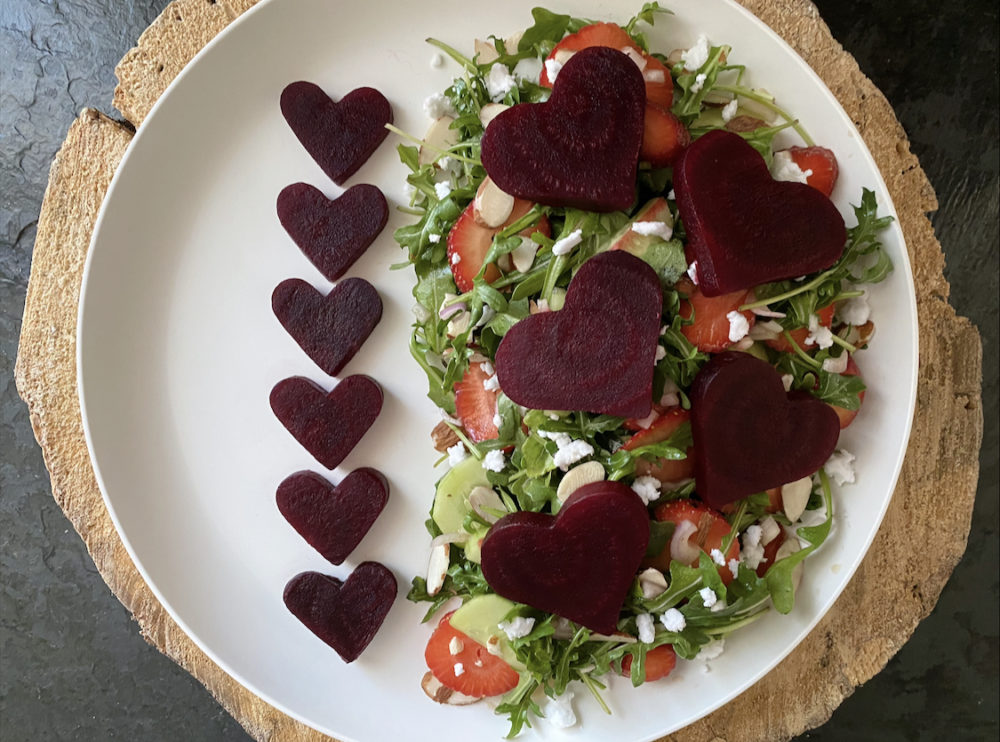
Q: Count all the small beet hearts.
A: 6